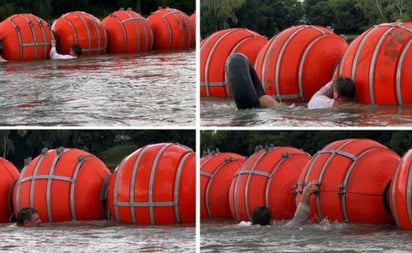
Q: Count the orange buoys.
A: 15